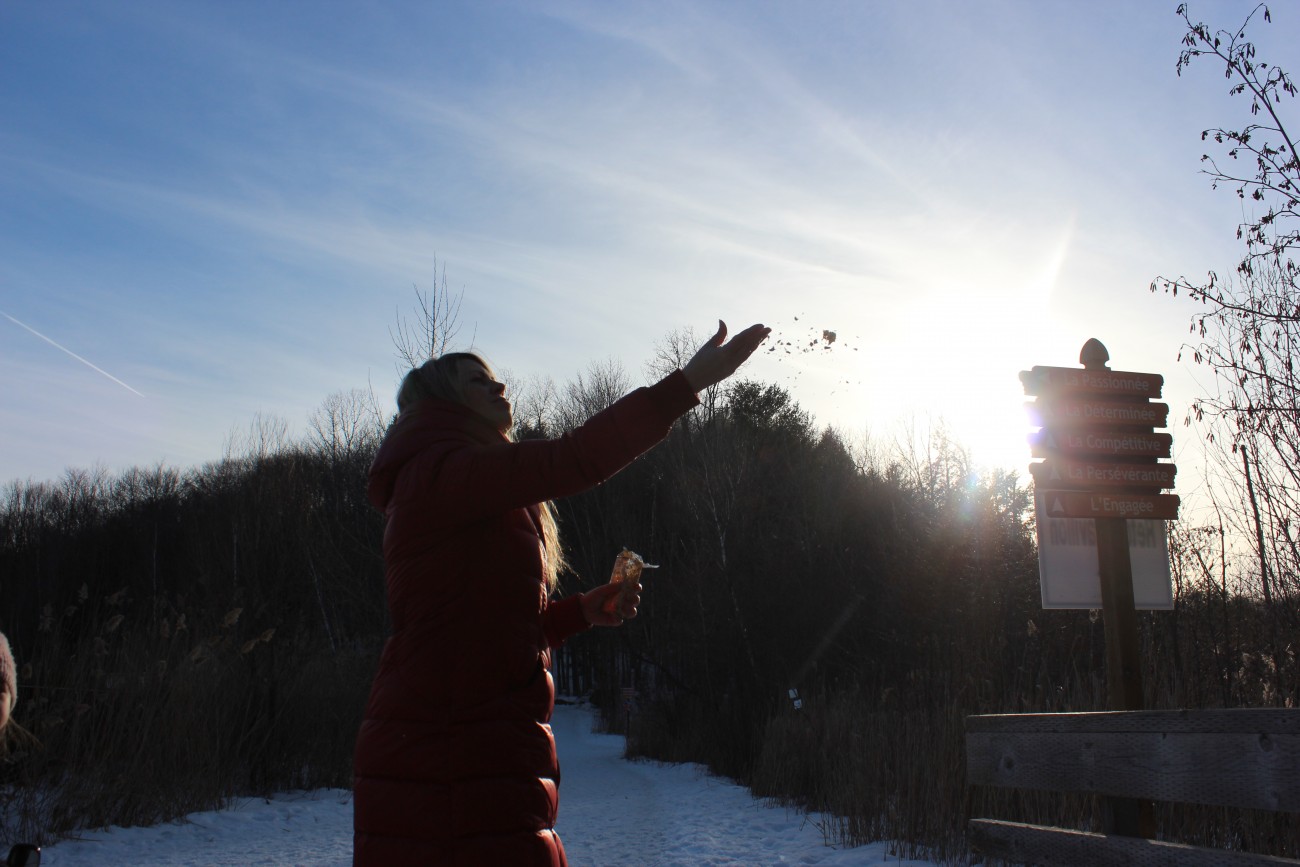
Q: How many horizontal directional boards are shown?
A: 5